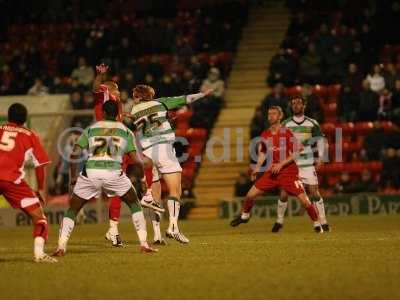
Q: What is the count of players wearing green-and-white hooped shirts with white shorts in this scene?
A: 3